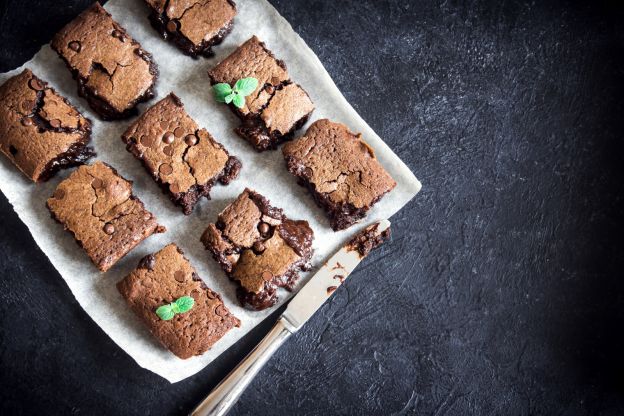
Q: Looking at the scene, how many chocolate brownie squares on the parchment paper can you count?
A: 9